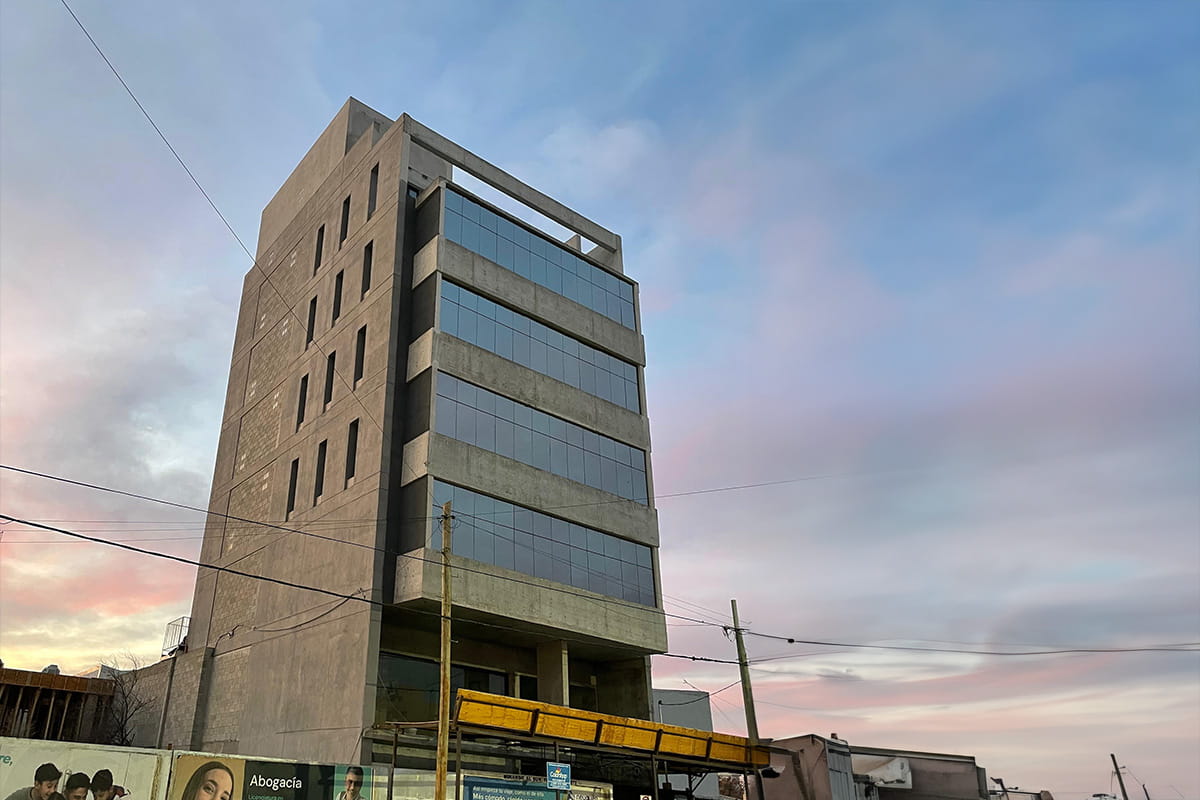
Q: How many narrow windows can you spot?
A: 12